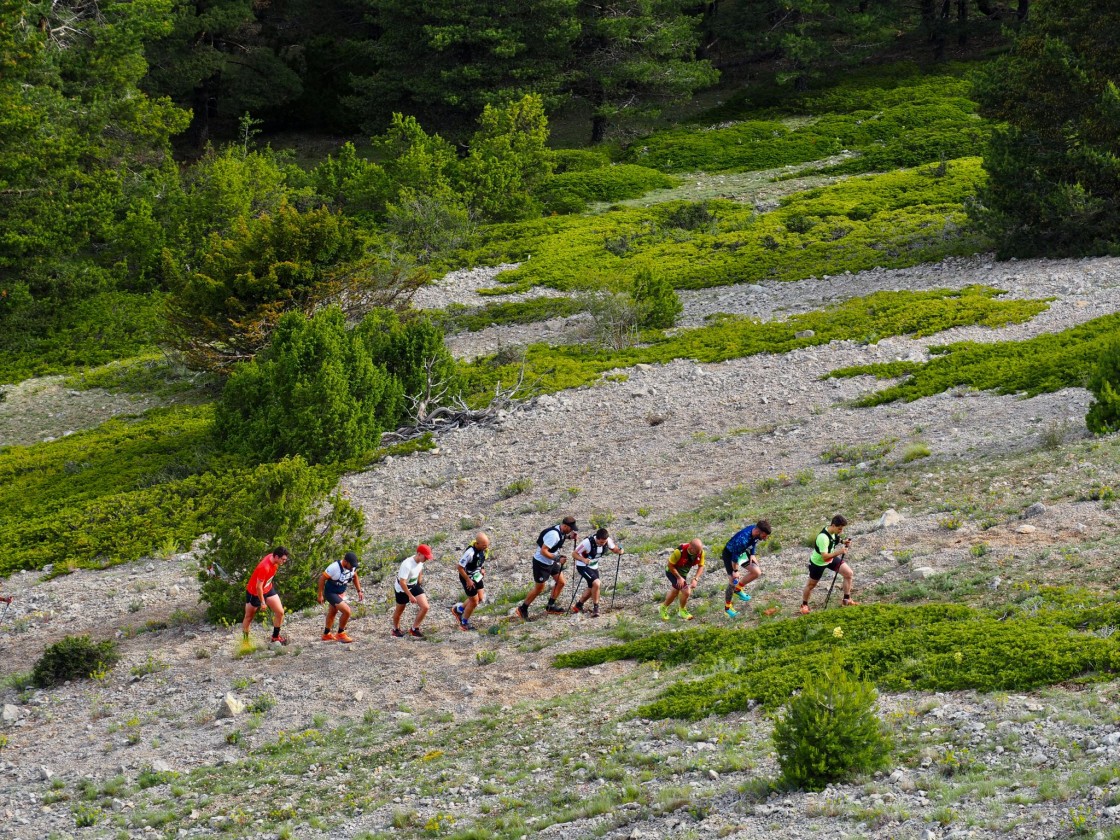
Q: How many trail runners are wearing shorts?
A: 9